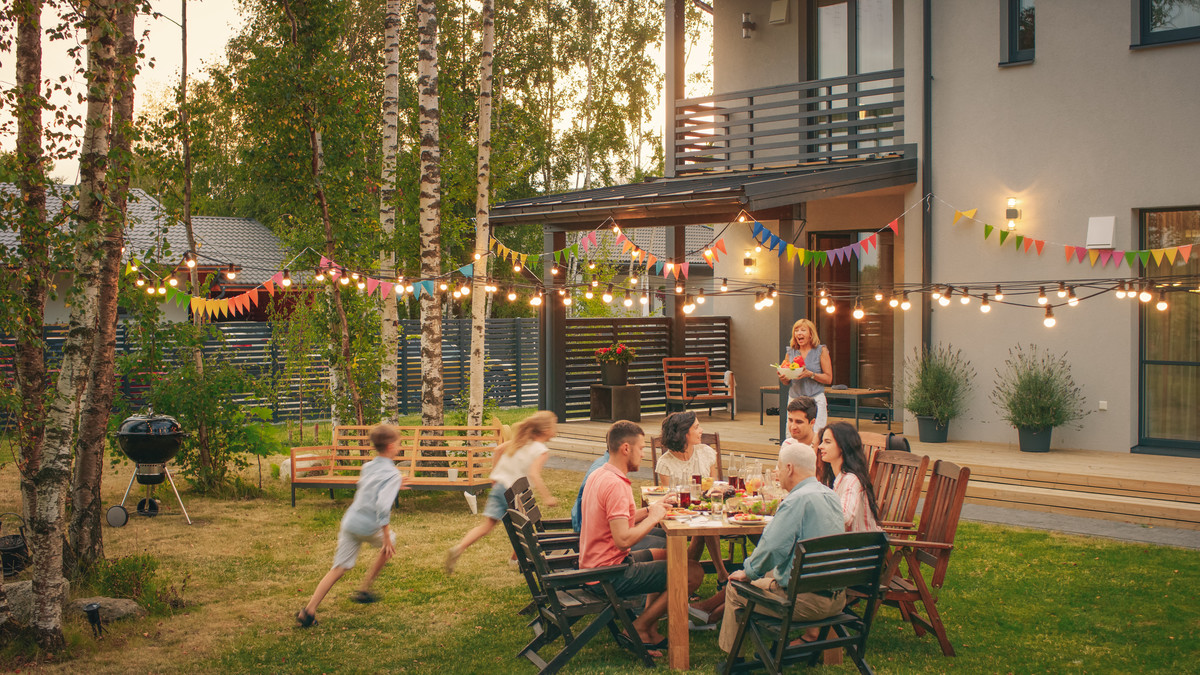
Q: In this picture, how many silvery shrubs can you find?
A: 2